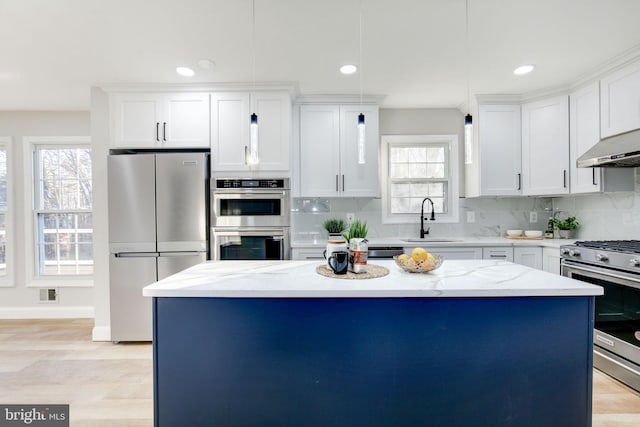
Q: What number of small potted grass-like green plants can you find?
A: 2